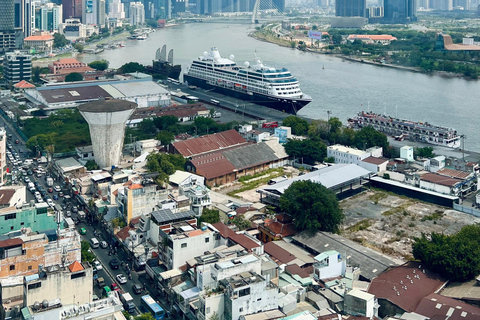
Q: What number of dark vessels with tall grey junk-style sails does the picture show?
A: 1